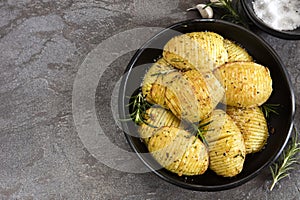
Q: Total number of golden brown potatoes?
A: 9